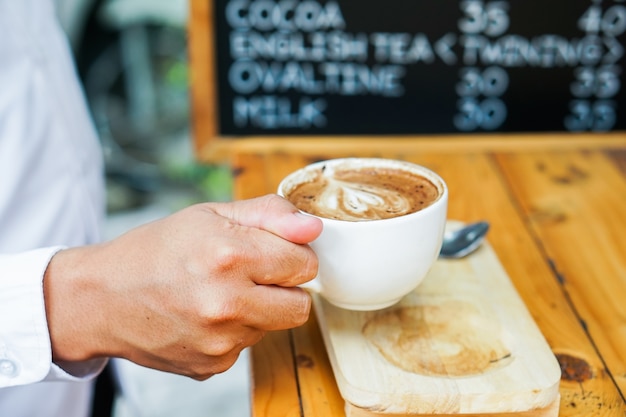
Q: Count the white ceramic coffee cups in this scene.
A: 1